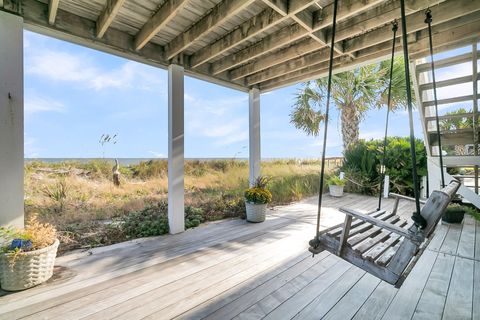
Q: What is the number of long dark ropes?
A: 4